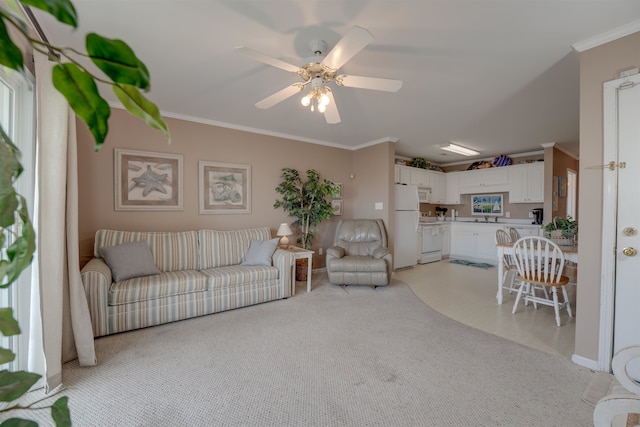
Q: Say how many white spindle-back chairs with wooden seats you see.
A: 3